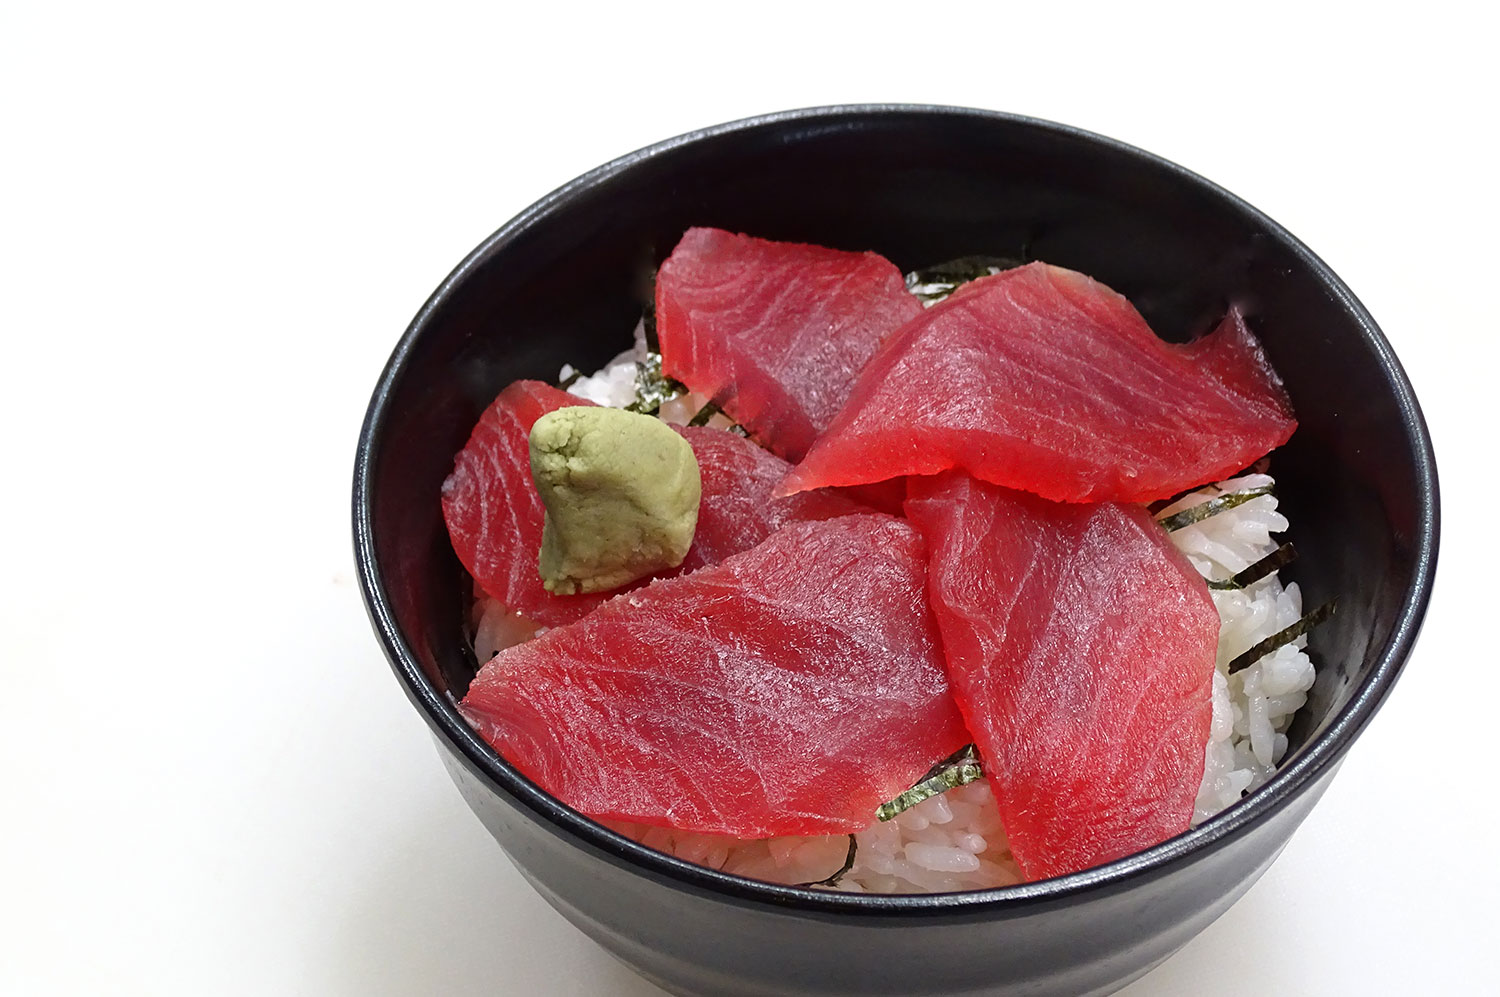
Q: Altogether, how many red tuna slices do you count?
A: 5